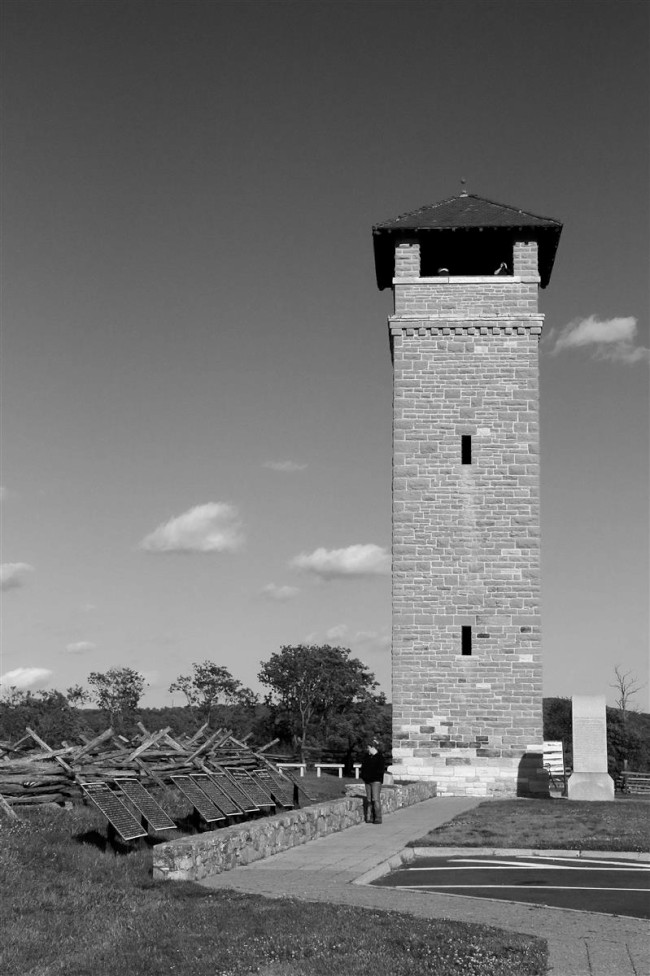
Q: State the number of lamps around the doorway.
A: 0